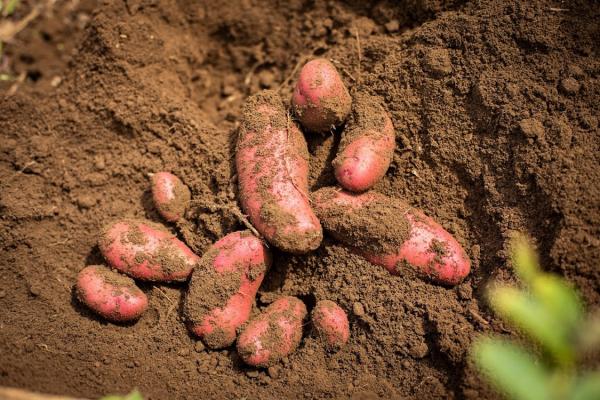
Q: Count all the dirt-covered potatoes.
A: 10